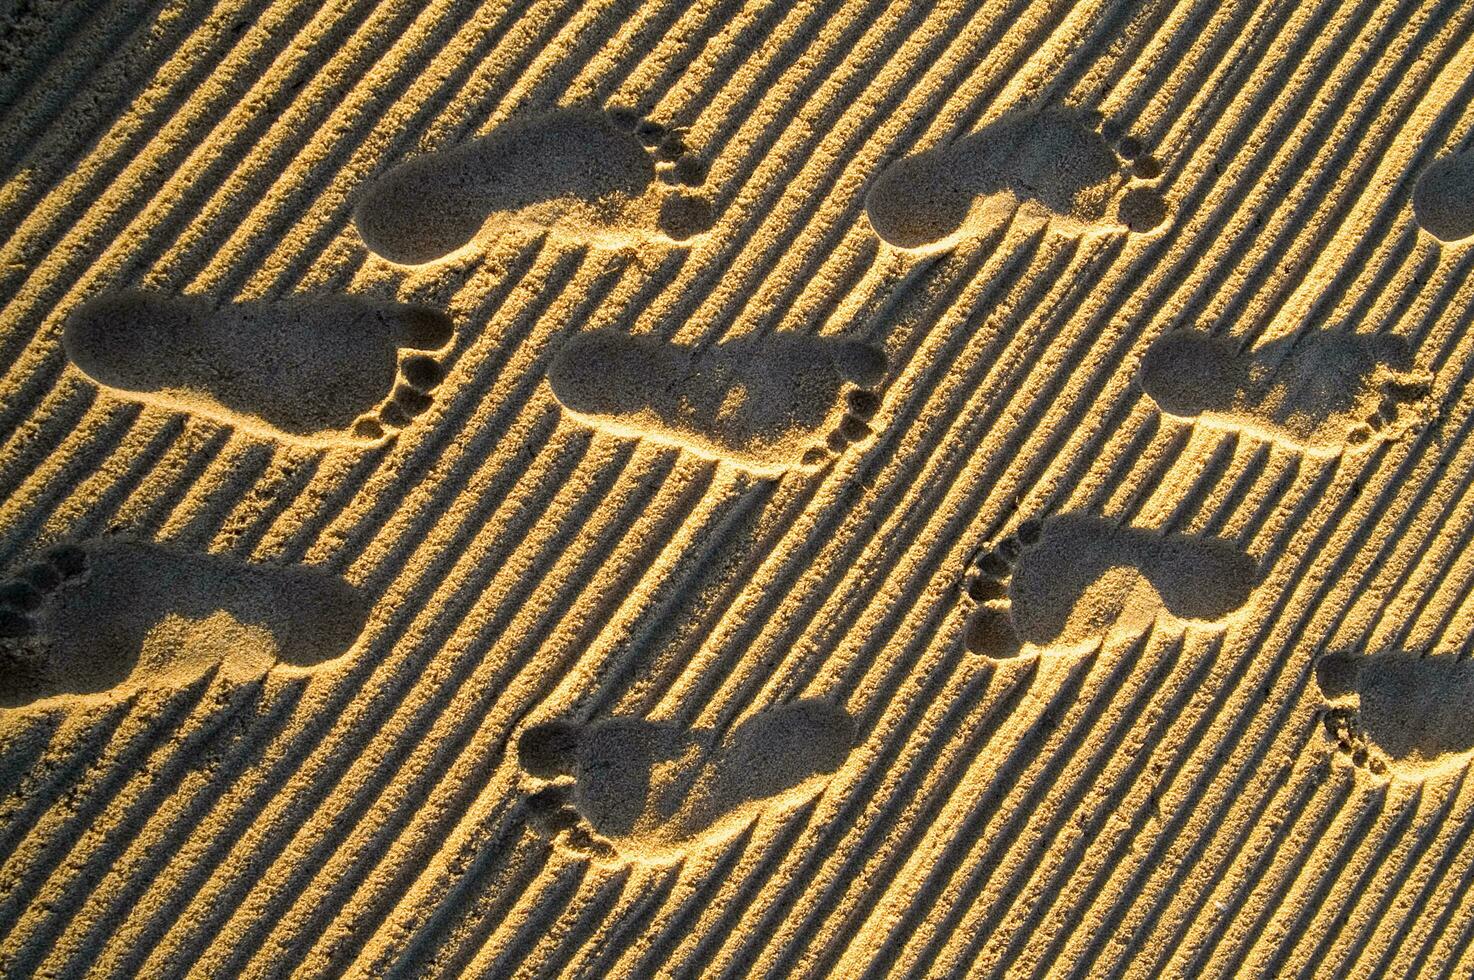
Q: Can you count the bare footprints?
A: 10